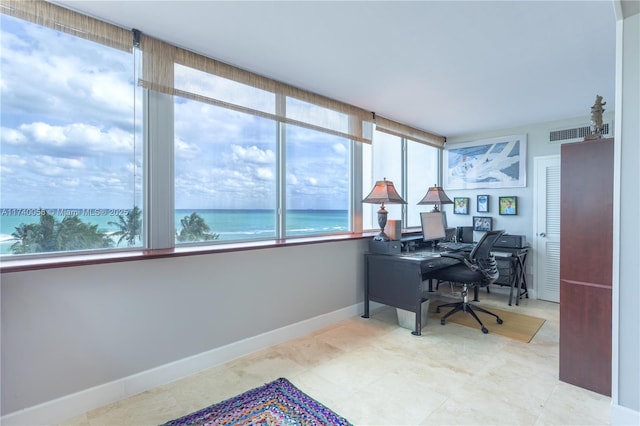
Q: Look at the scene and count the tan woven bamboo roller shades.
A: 3